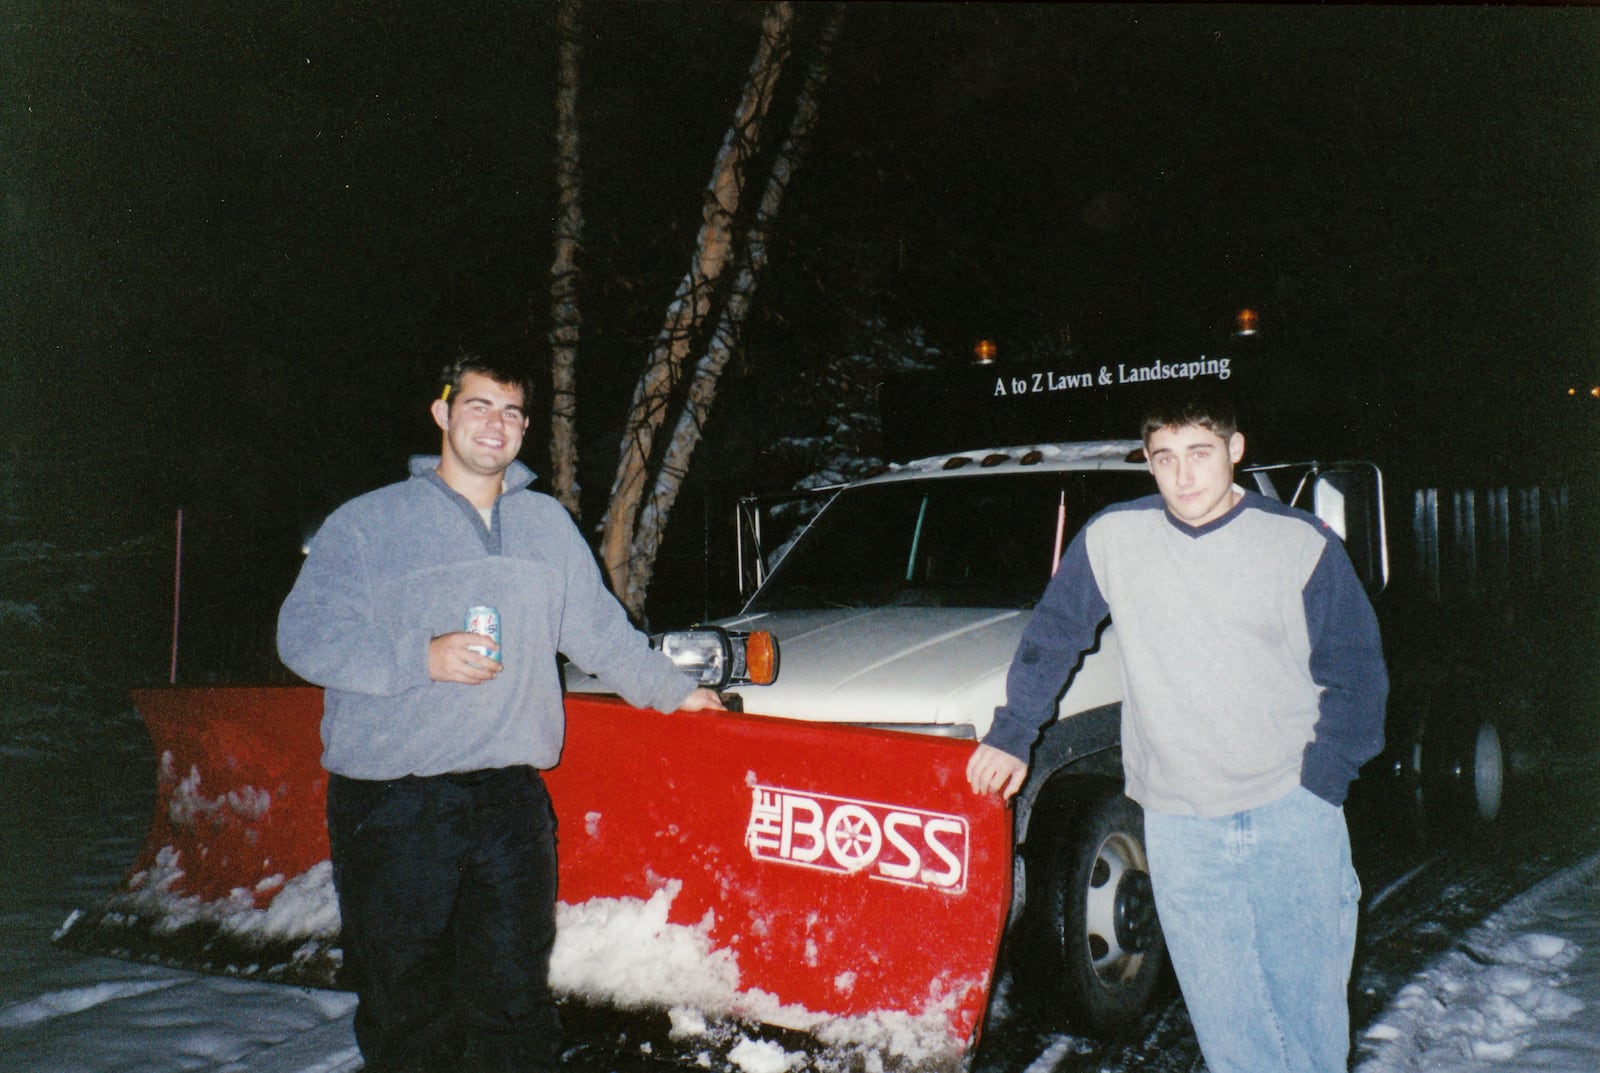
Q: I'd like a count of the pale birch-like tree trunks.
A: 3